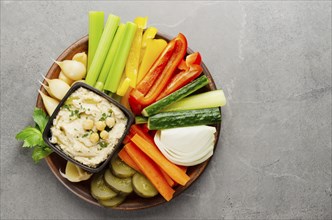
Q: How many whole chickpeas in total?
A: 5